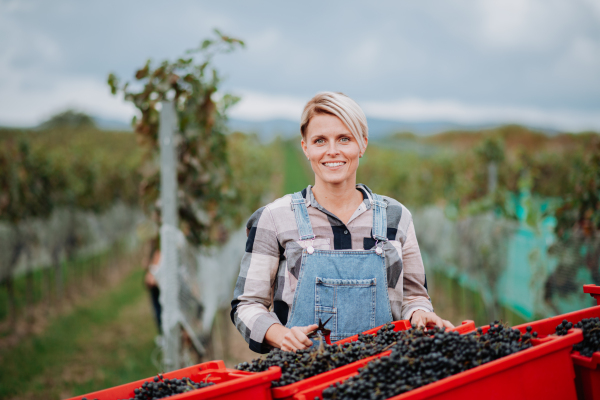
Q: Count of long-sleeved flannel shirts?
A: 1